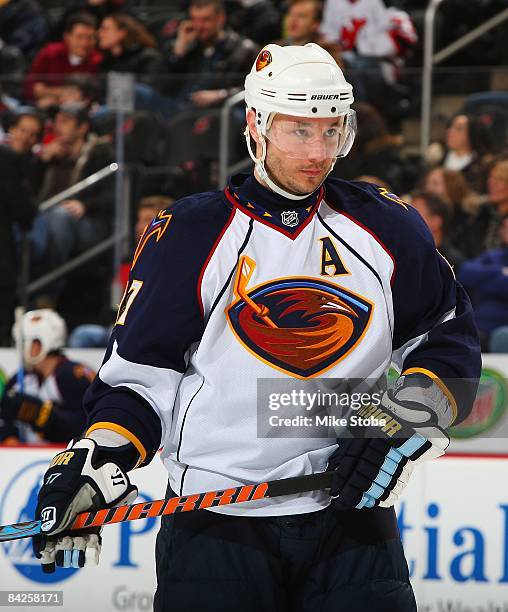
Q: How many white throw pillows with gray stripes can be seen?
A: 0